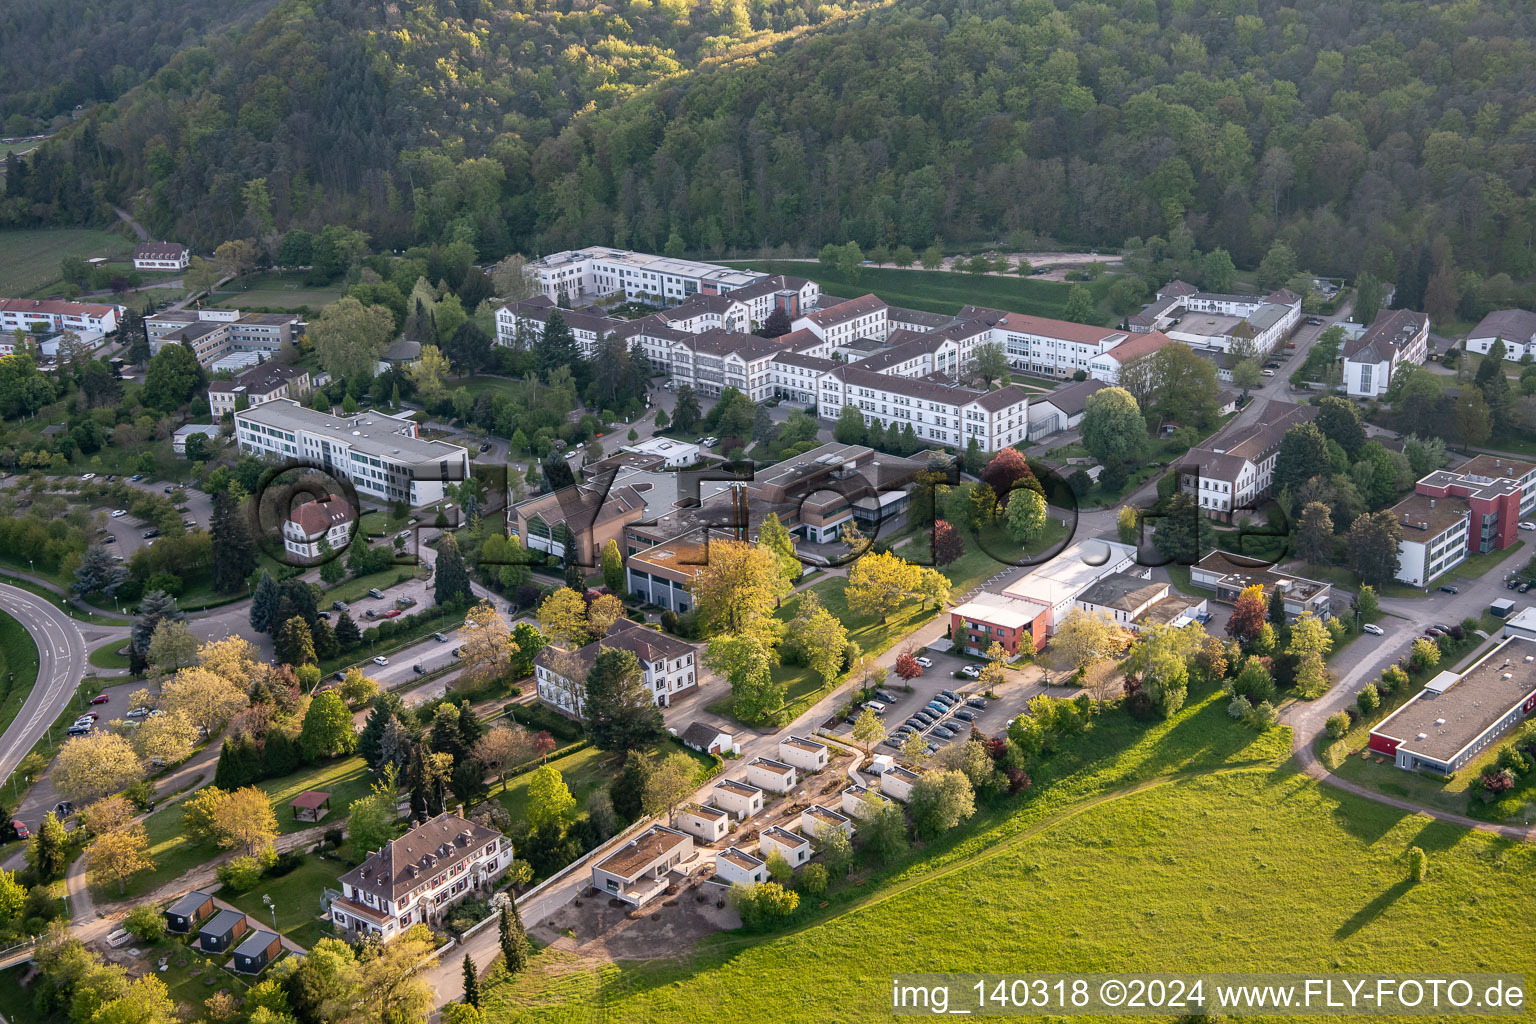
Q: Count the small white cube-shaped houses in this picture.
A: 9